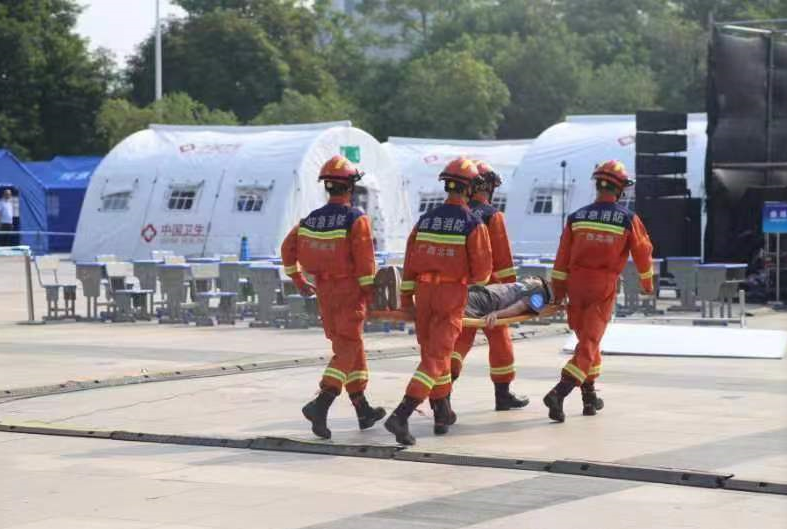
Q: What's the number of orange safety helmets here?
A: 4